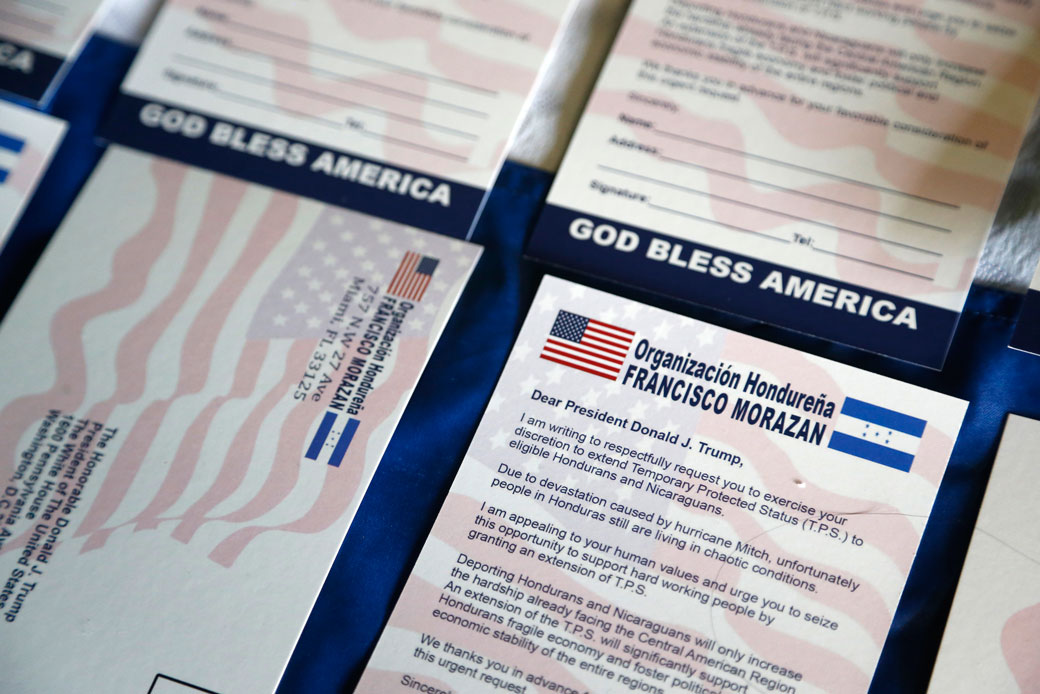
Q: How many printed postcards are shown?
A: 8